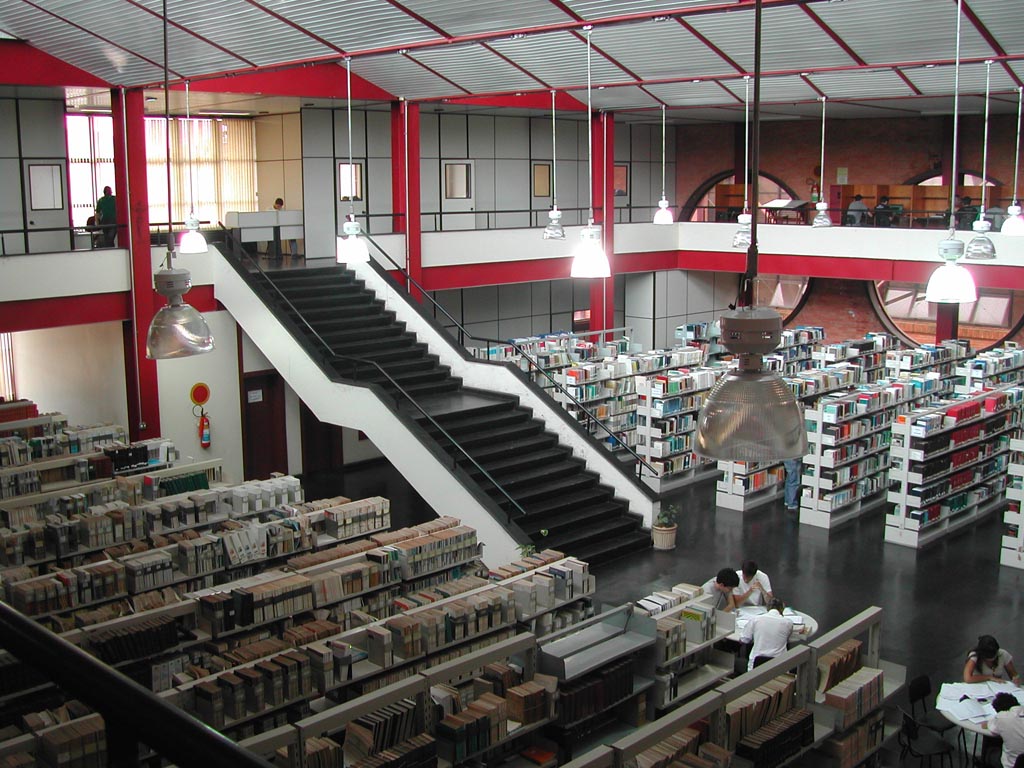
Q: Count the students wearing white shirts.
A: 5